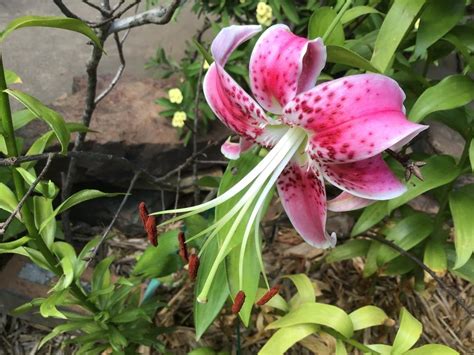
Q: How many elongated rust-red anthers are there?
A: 6